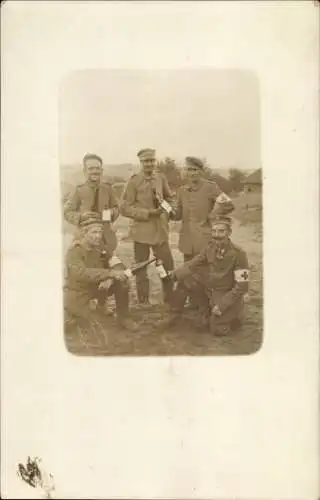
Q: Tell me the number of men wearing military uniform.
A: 5